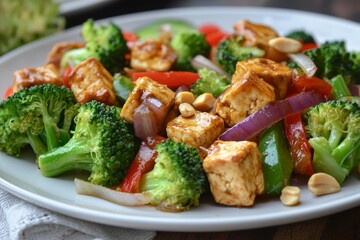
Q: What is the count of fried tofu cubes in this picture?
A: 10